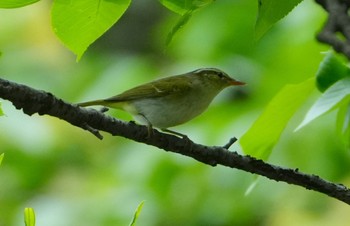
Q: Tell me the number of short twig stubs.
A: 3